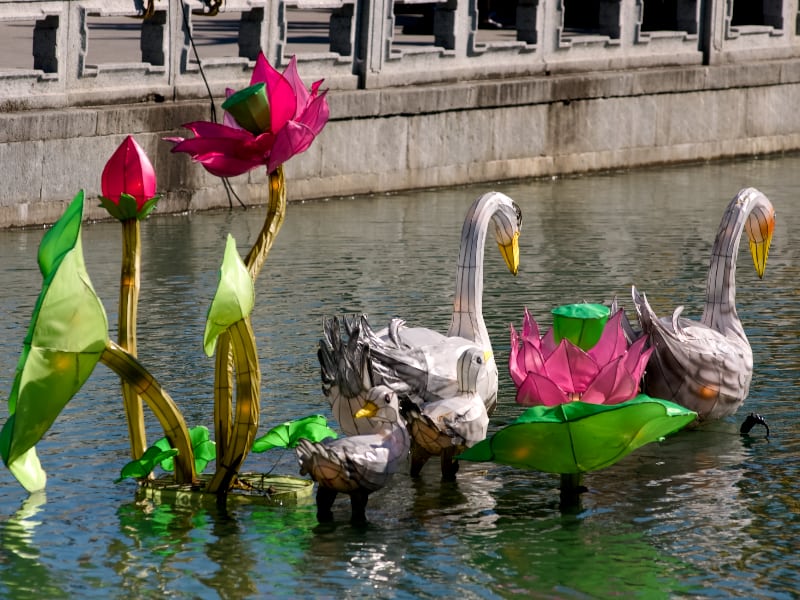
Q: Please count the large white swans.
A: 2